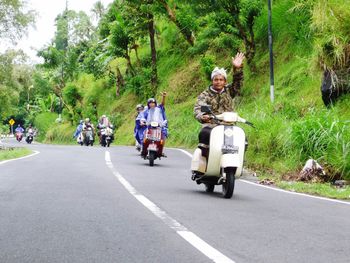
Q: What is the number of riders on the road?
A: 8